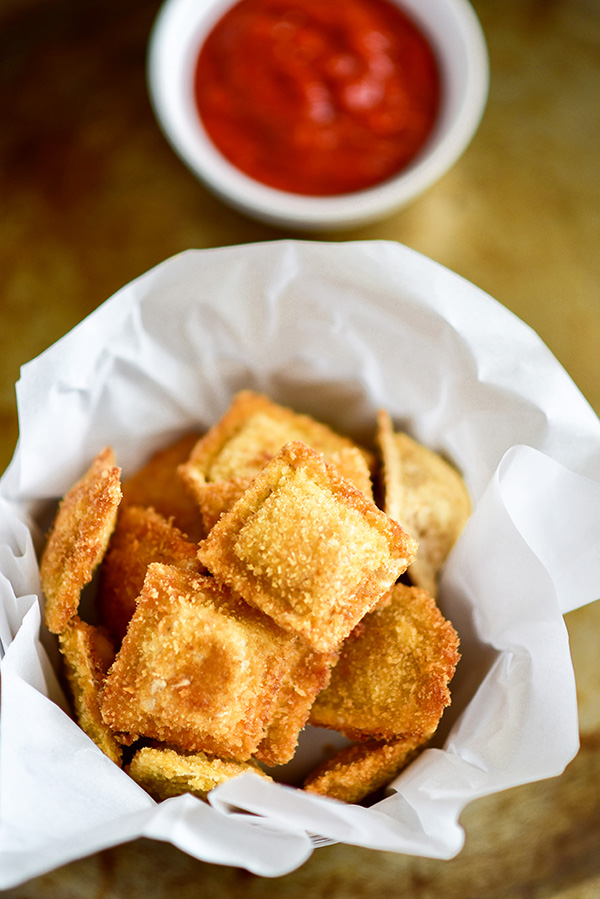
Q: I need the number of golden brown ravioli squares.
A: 12